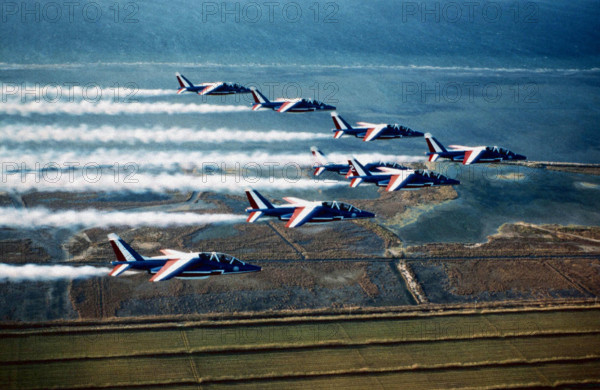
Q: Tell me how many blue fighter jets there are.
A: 8